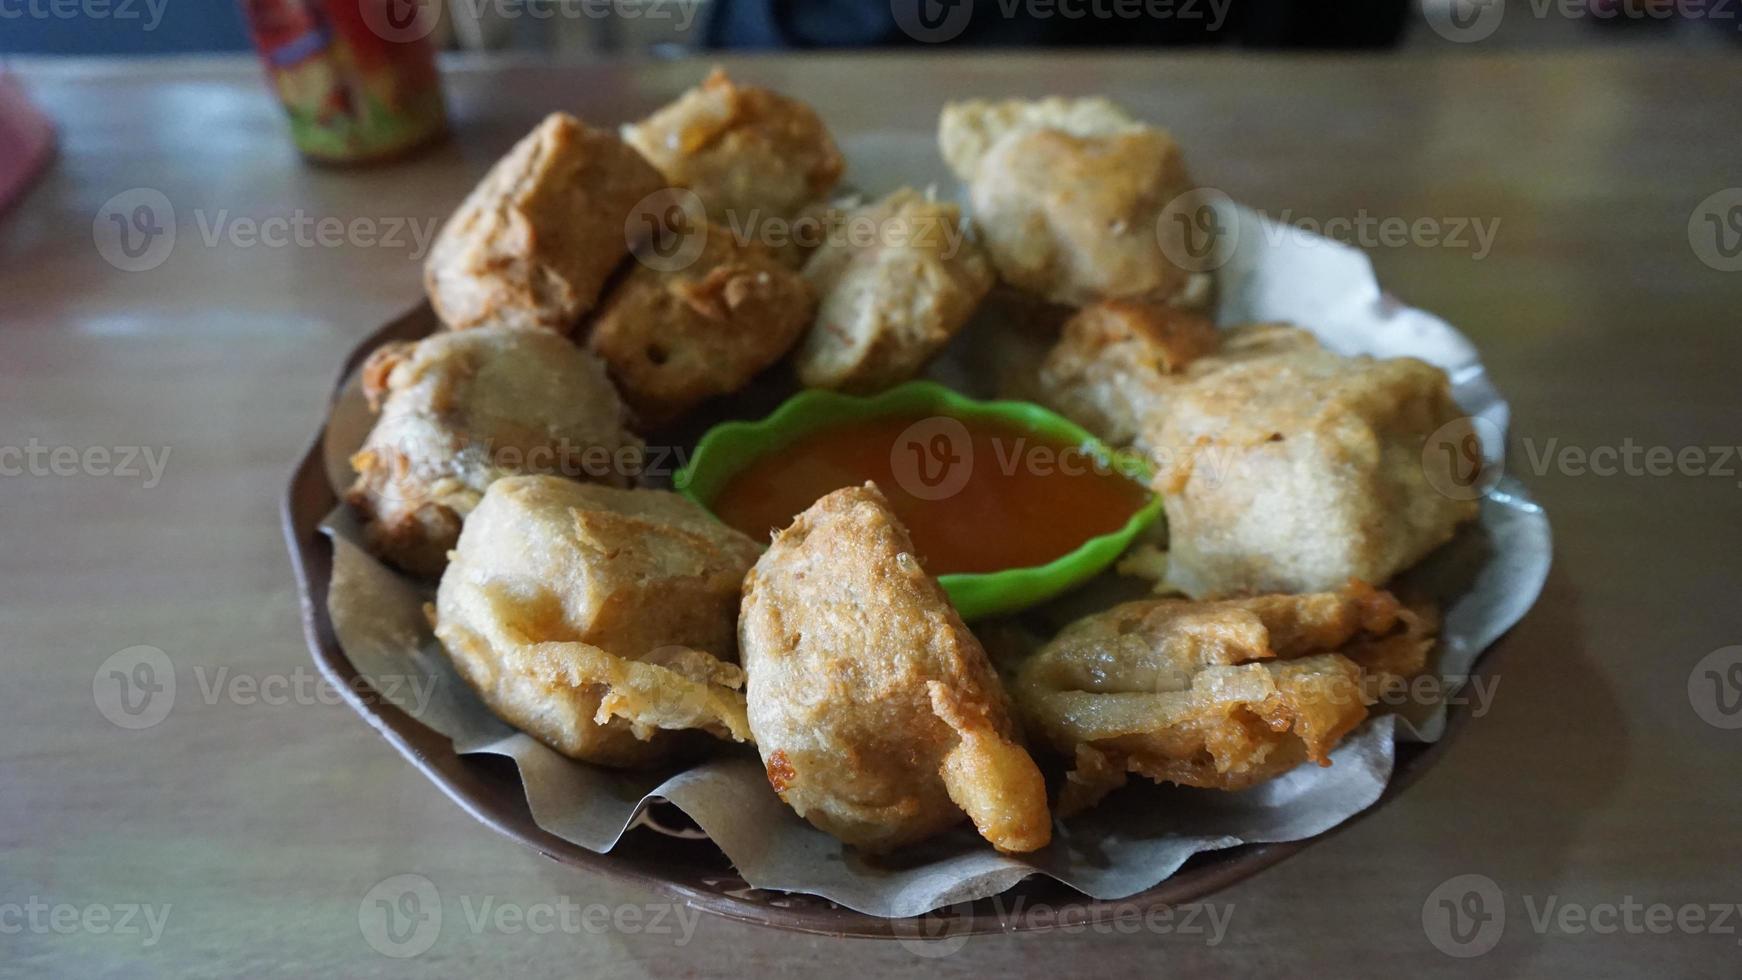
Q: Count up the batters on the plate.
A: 11